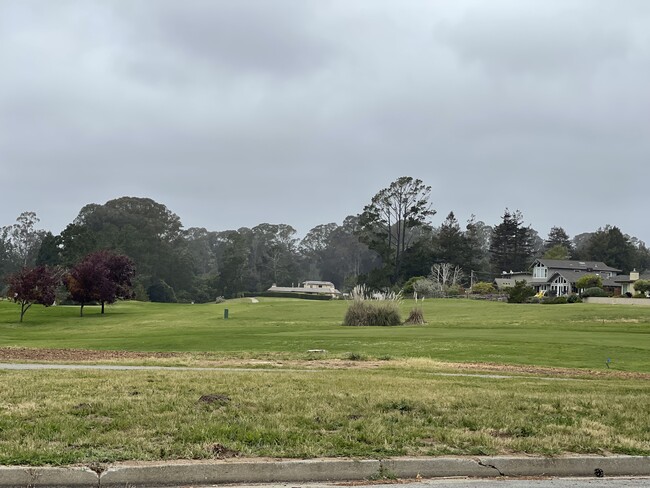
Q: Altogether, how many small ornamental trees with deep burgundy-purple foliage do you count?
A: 3